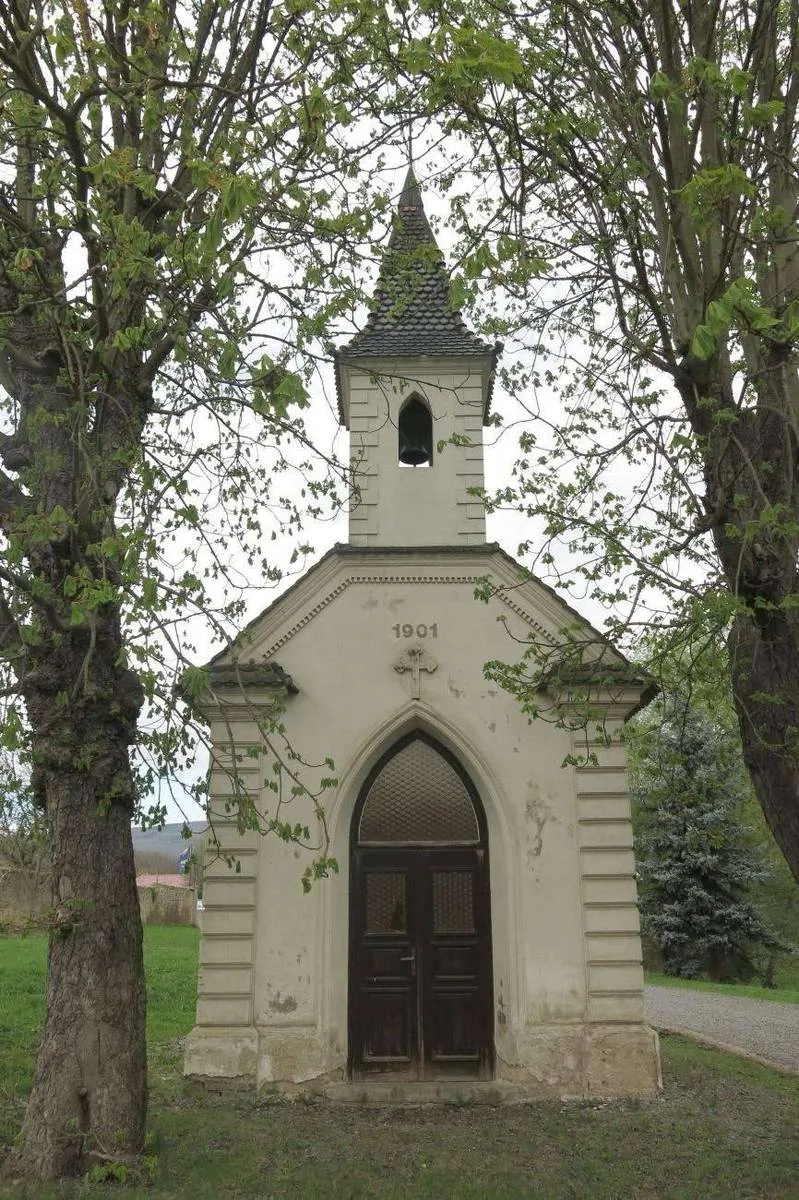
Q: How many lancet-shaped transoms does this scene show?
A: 1